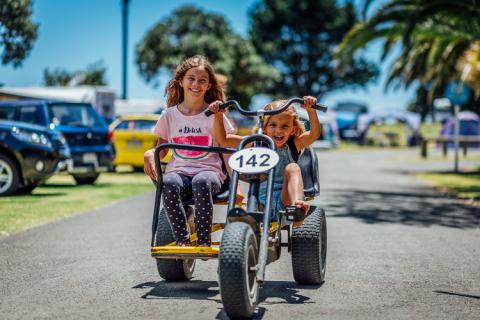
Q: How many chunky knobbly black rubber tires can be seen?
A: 3